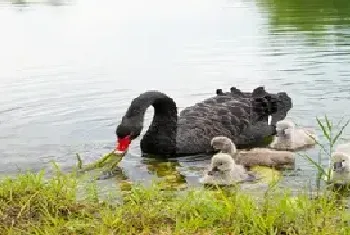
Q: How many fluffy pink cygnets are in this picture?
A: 0